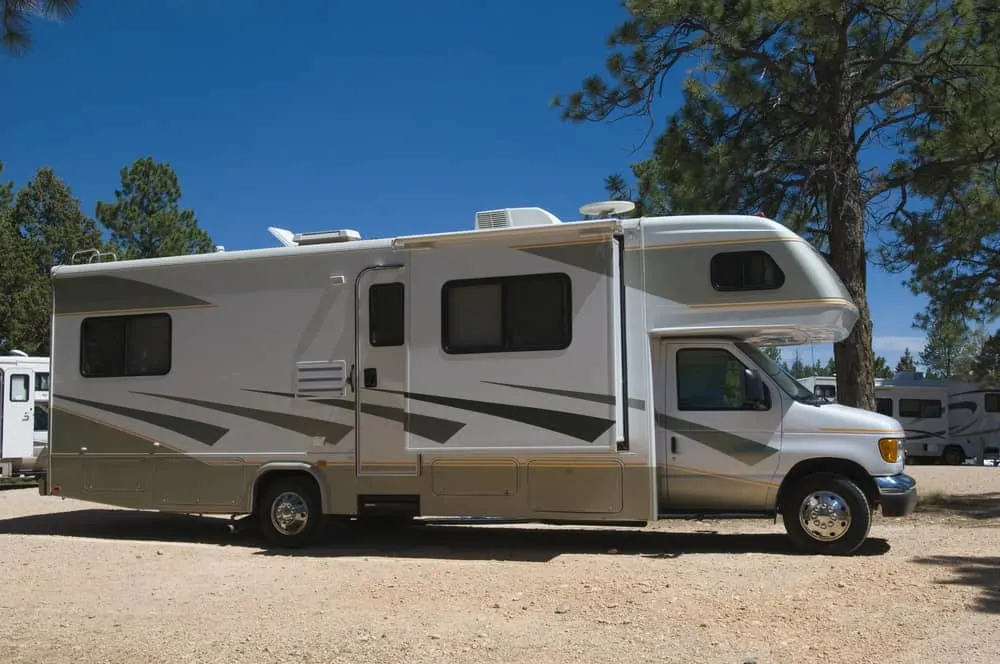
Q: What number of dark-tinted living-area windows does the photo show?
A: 4